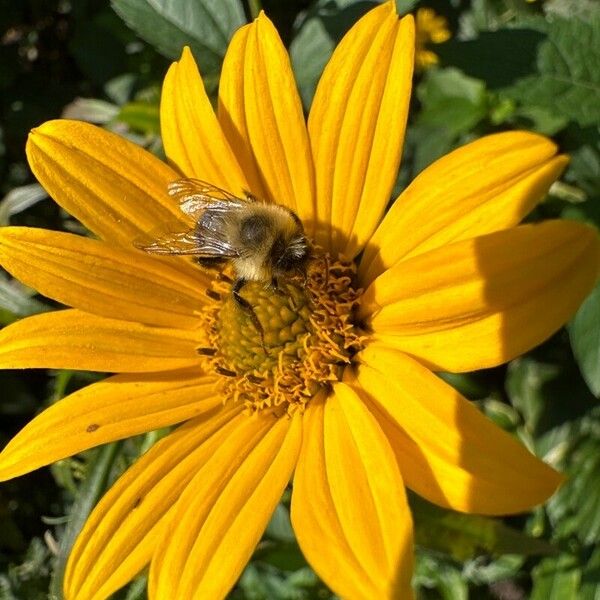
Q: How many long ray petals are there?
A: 13